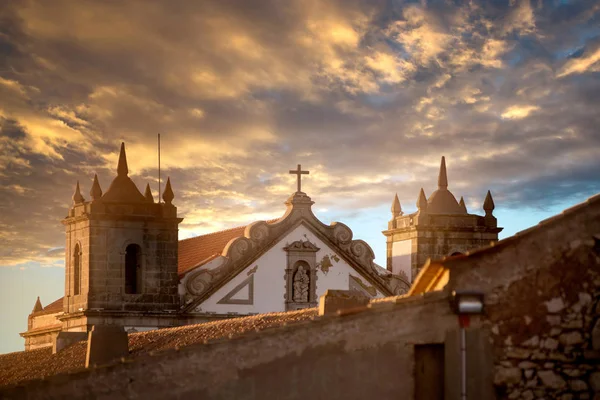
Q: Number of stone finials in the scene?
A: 11